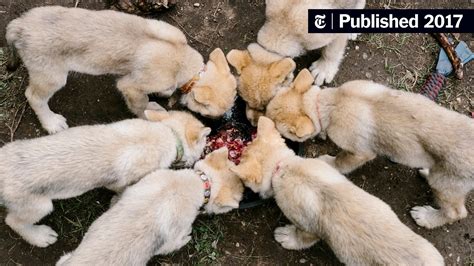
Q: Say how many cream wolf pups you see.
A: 6